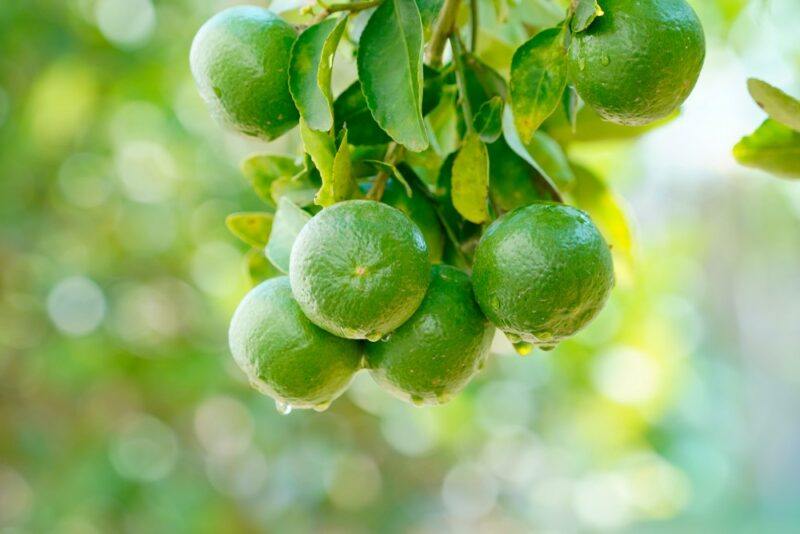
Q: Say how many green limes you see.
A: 6